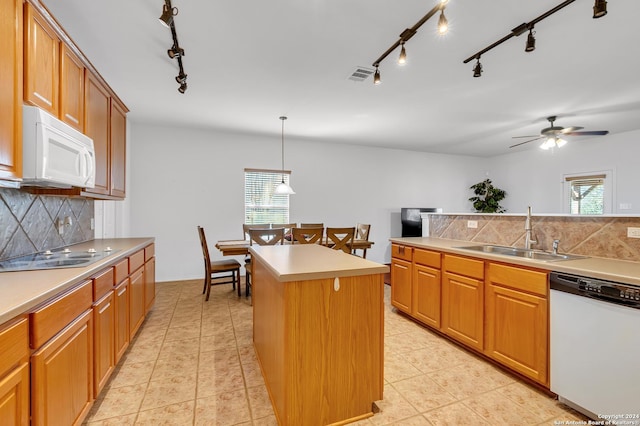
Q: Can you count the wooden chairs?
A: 8